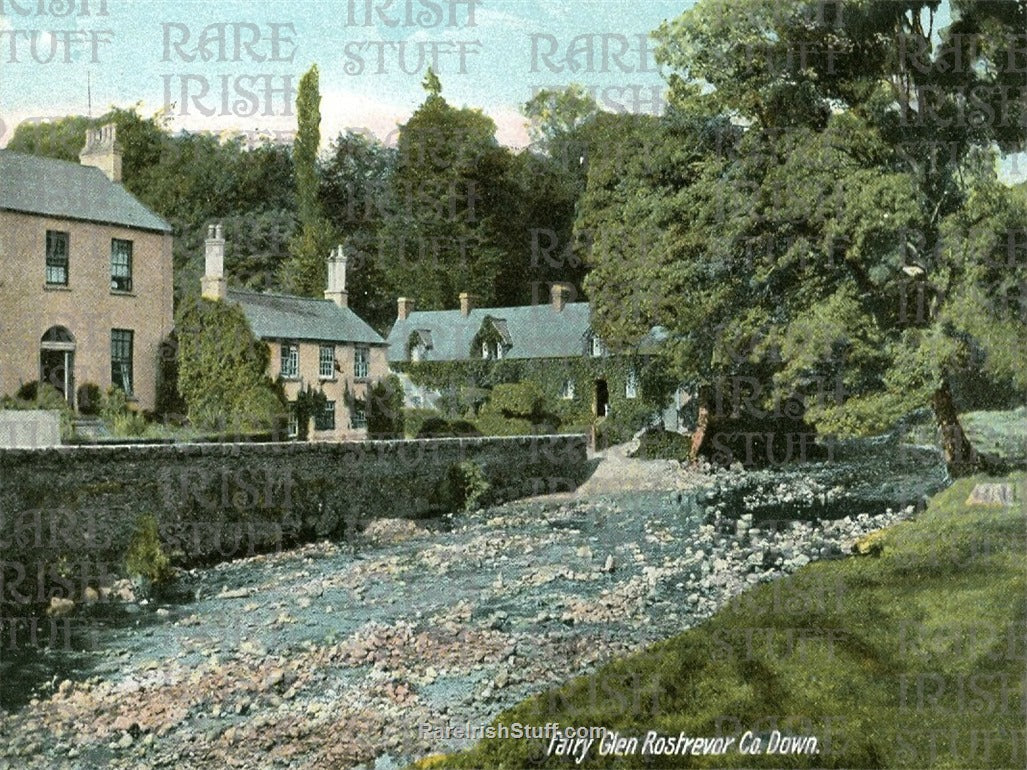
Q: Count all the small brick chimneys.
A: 3